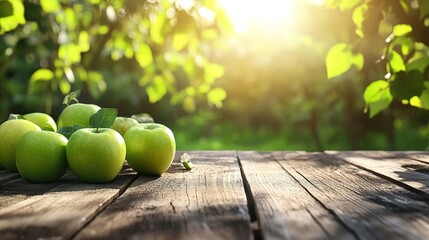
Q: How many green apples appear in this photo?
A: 7